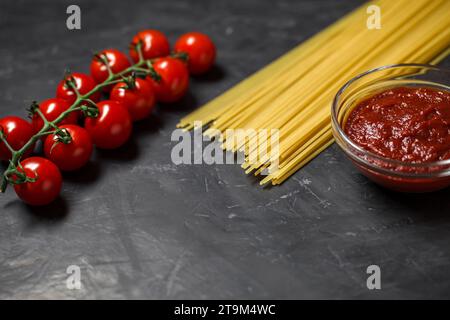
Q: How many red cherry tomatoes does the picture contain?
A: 11